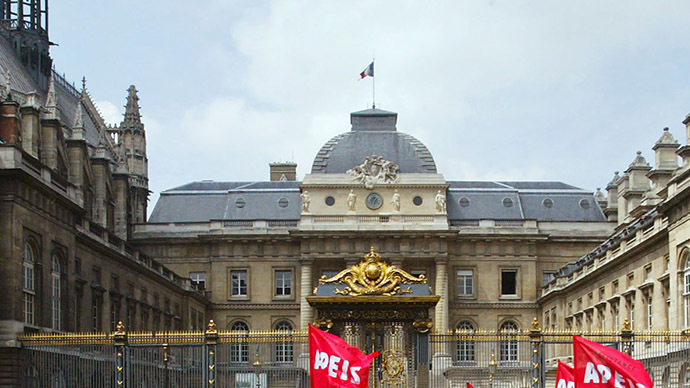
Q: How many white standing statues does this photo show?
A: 4